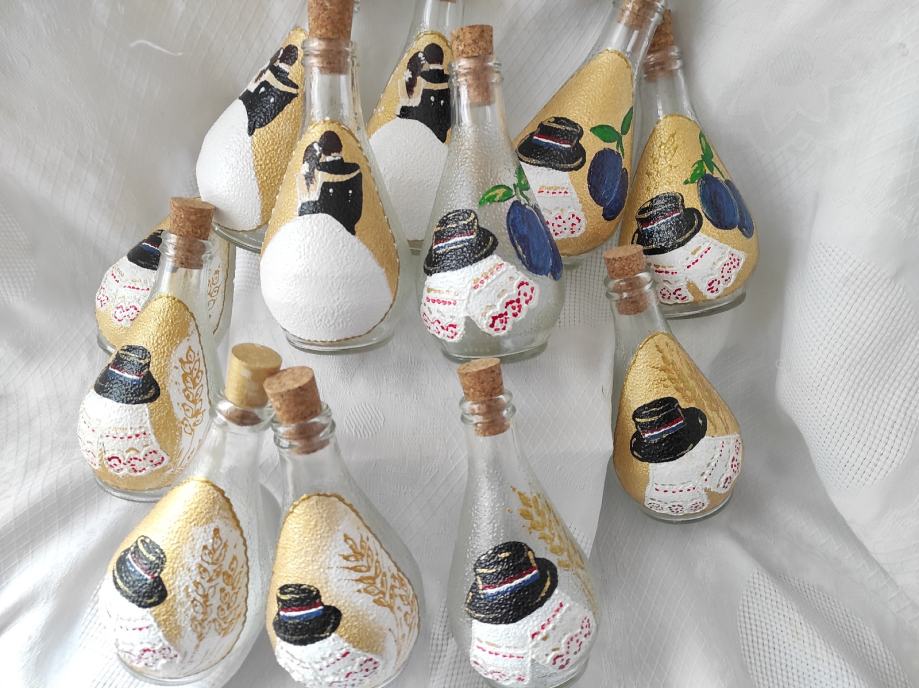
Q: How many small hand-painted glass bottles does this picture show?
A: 12